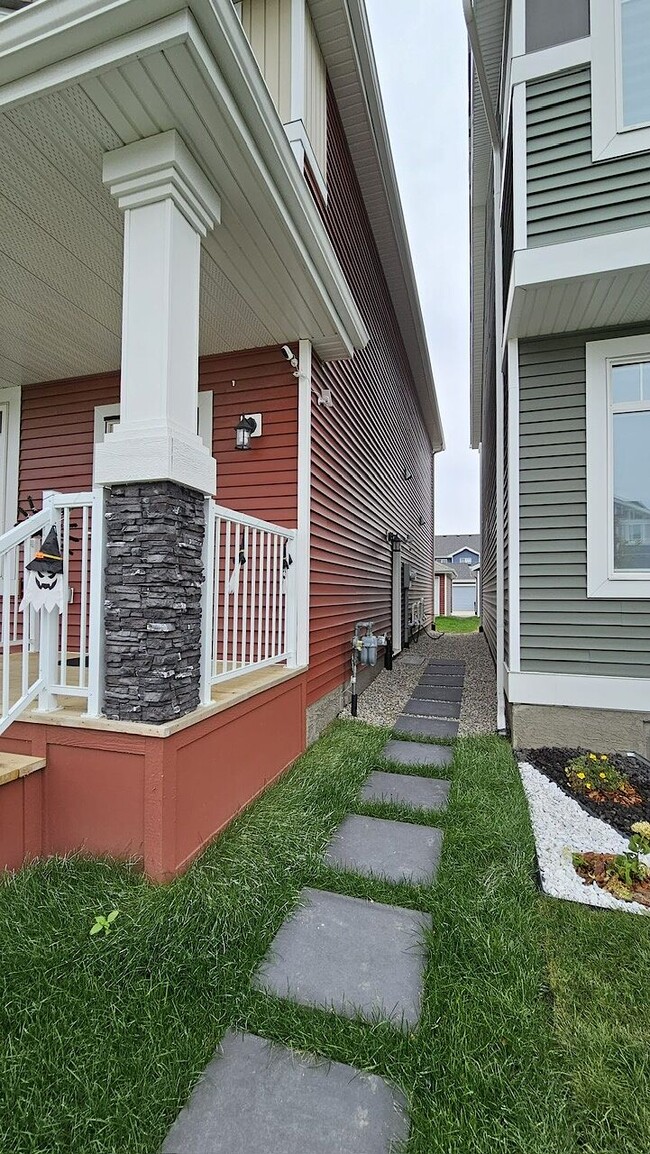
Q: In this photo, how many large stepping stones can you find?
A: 11